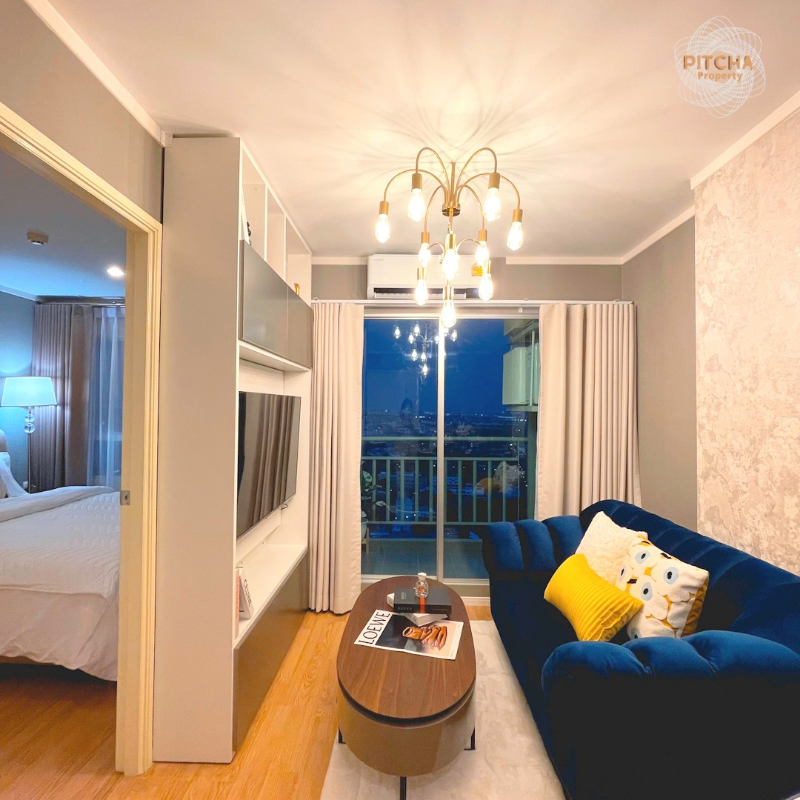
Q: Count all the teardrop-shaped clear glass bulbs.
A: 10